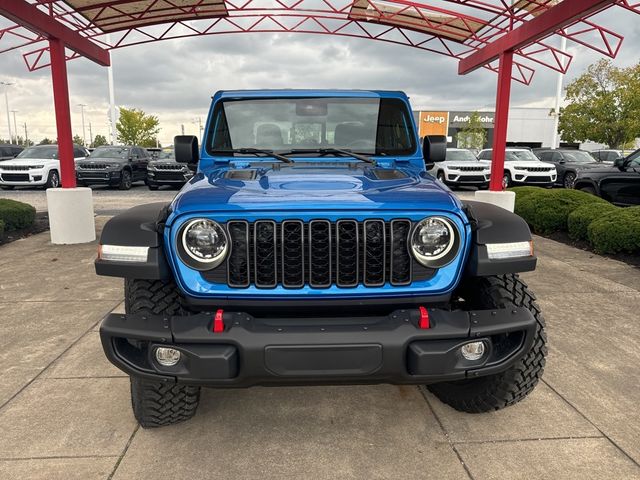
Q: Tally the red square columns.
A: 2